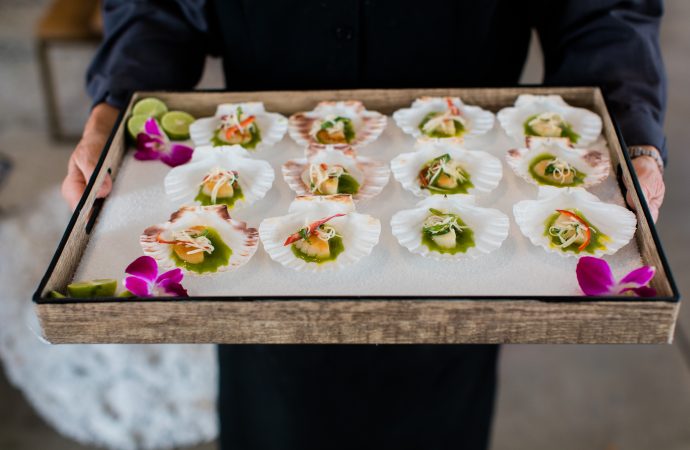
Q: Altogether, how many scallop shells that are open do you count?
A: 12